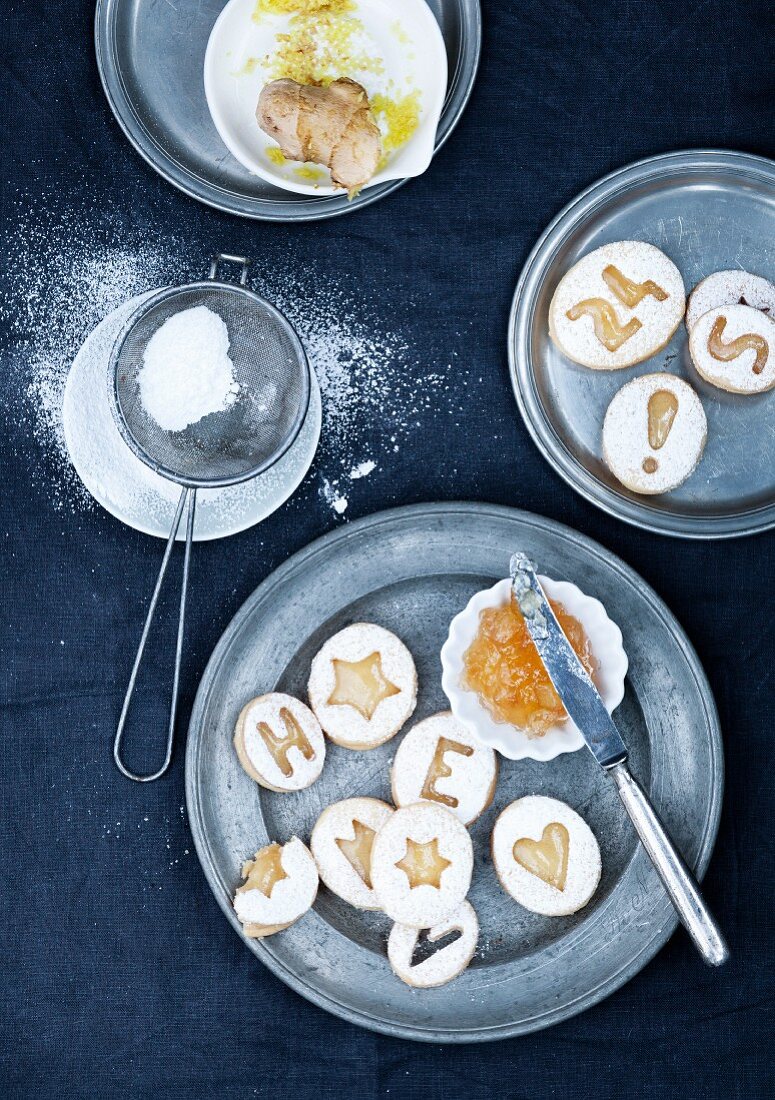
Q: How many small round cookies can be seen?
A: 12